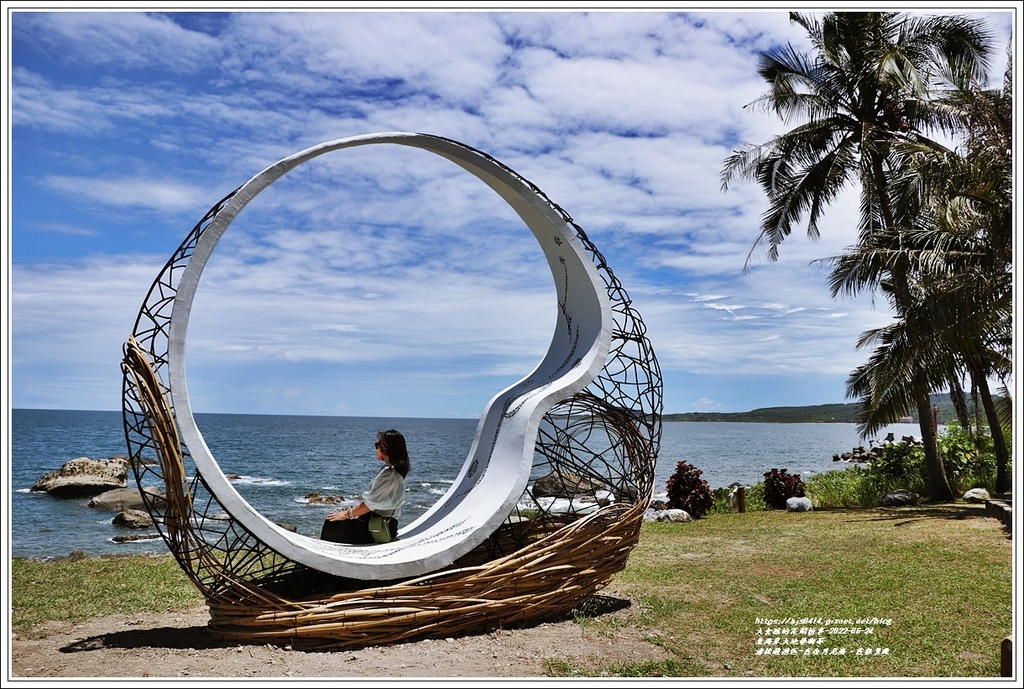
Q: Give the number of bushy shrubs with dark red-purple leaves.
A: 2